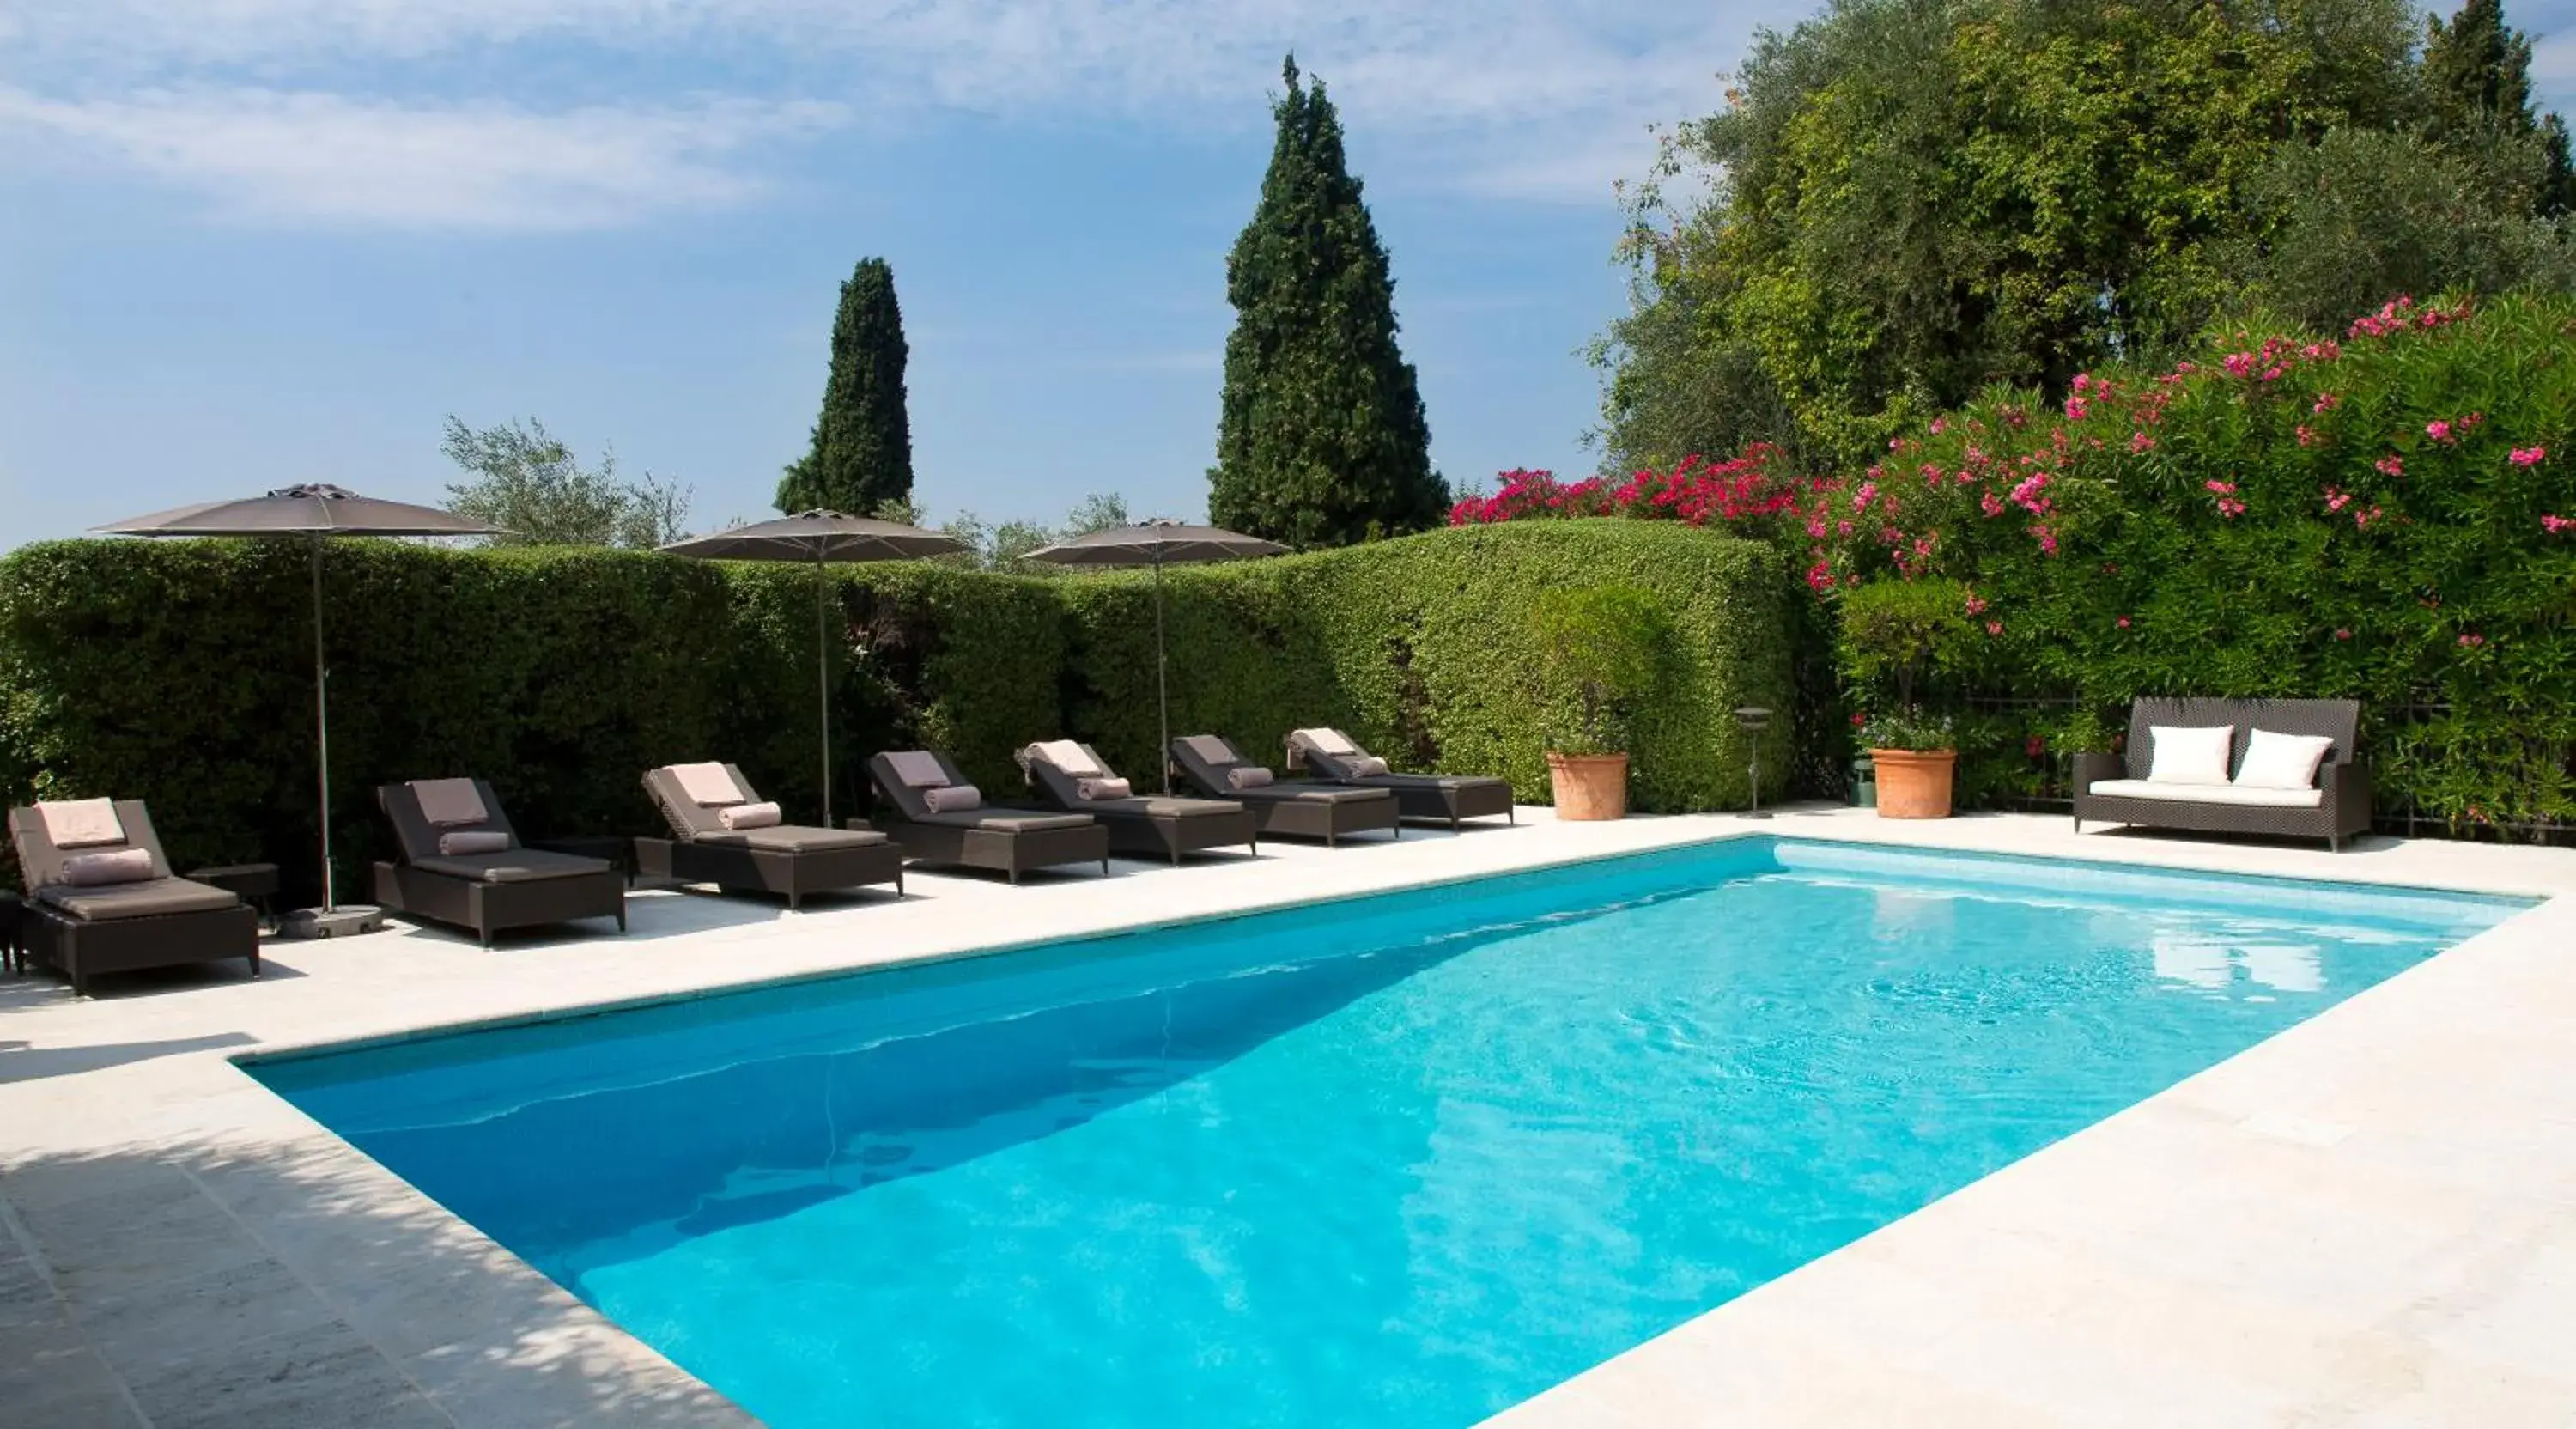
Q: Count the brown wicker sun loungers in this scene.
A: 7